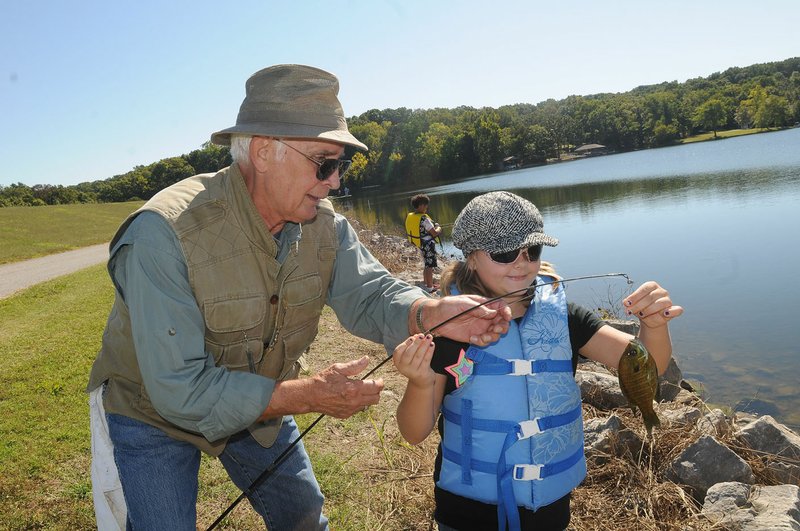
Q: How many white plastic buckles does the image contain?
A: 3